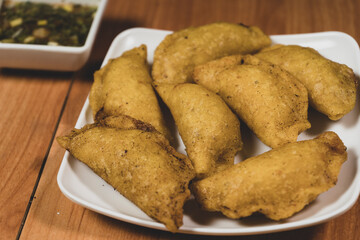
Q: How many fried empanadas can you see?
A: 7